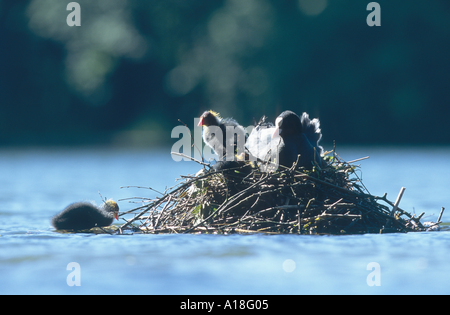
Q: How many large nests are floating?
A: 1